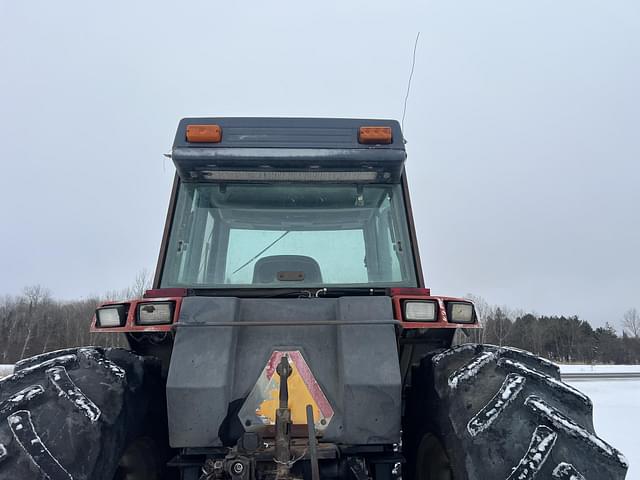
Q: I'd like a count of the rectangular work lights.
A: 4